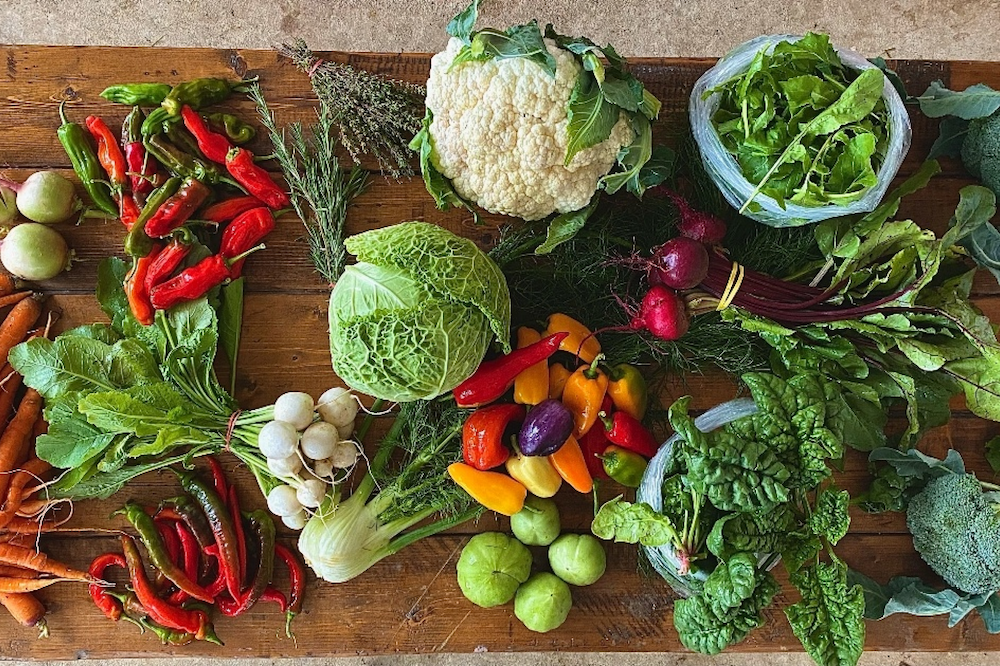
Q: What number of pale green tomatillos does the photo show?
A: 4